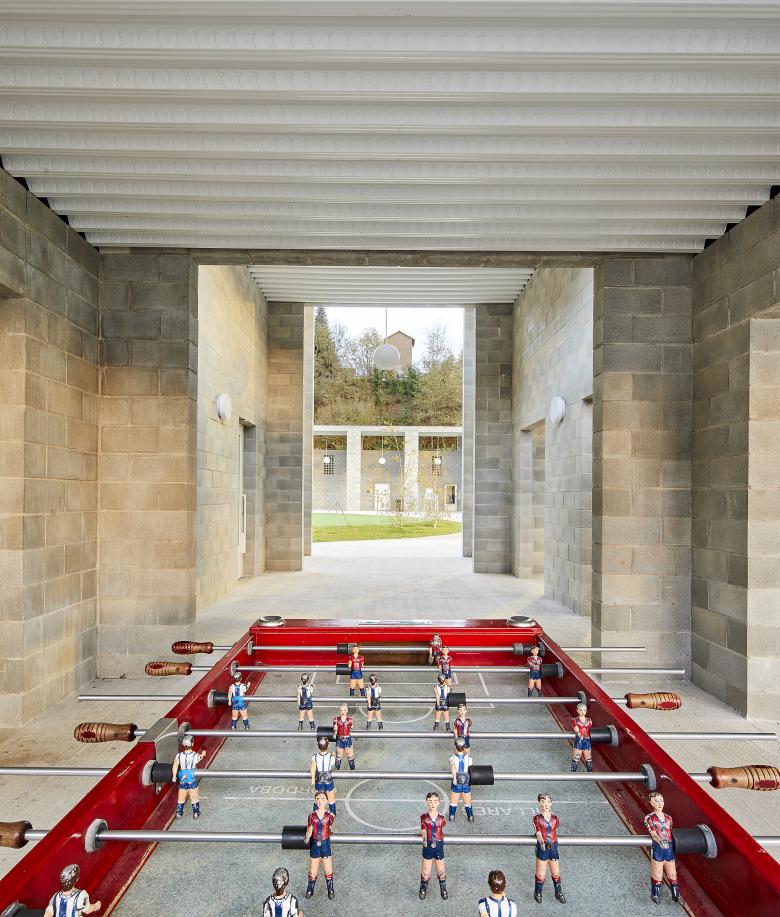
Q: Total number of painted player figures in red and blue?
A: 11